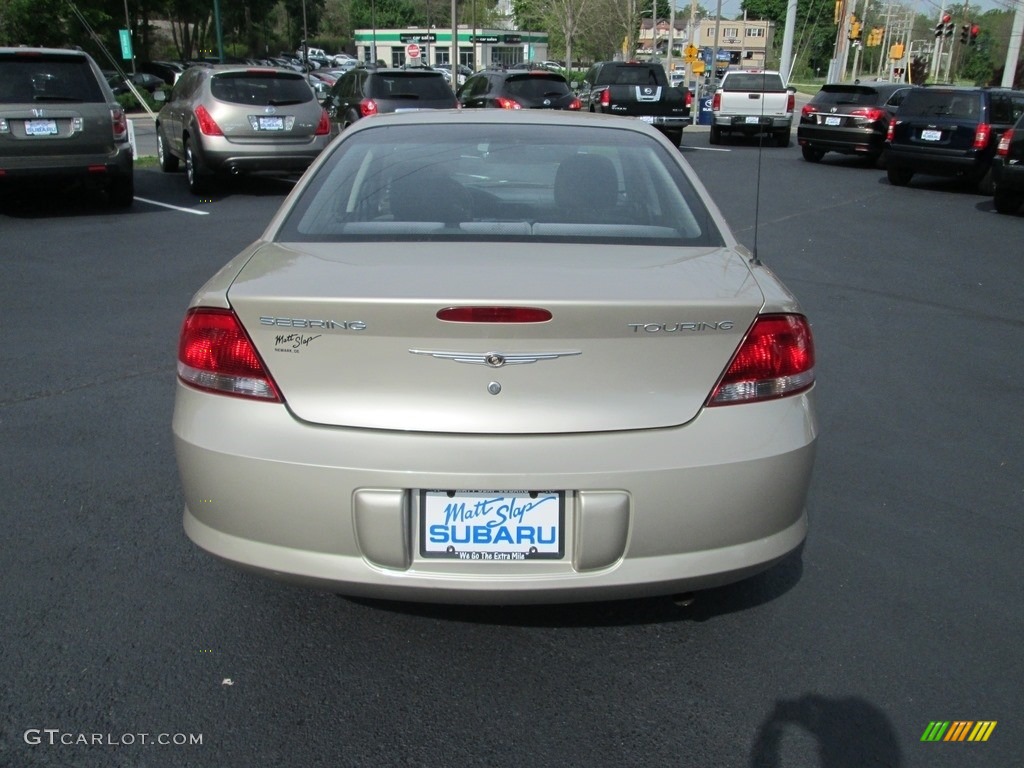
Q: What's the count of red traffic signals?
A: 2